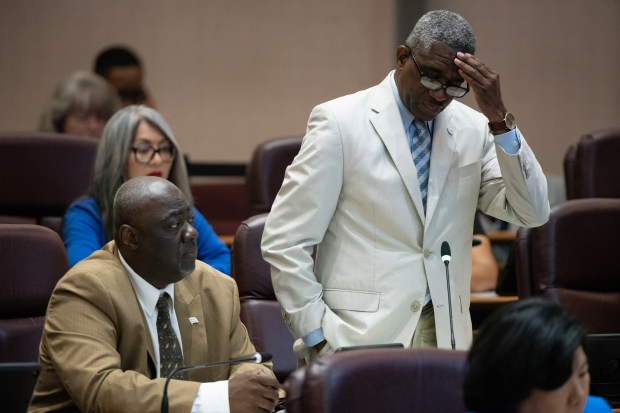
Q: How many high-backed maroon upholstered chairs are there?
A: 7